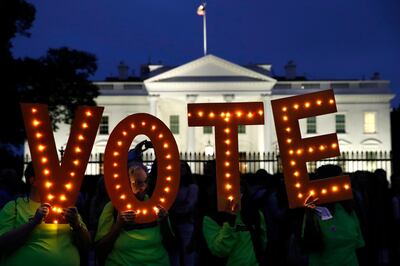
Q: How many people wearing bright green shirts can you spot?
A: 4